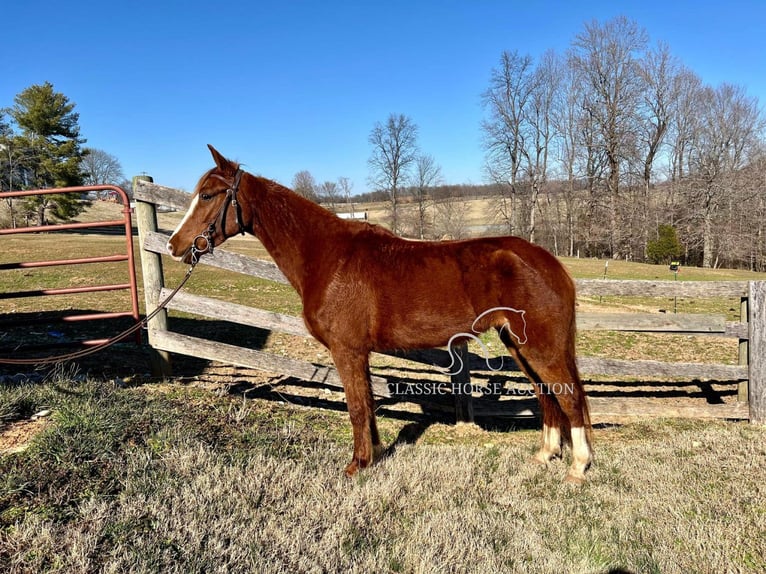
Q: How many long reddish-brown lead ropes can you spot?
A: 1